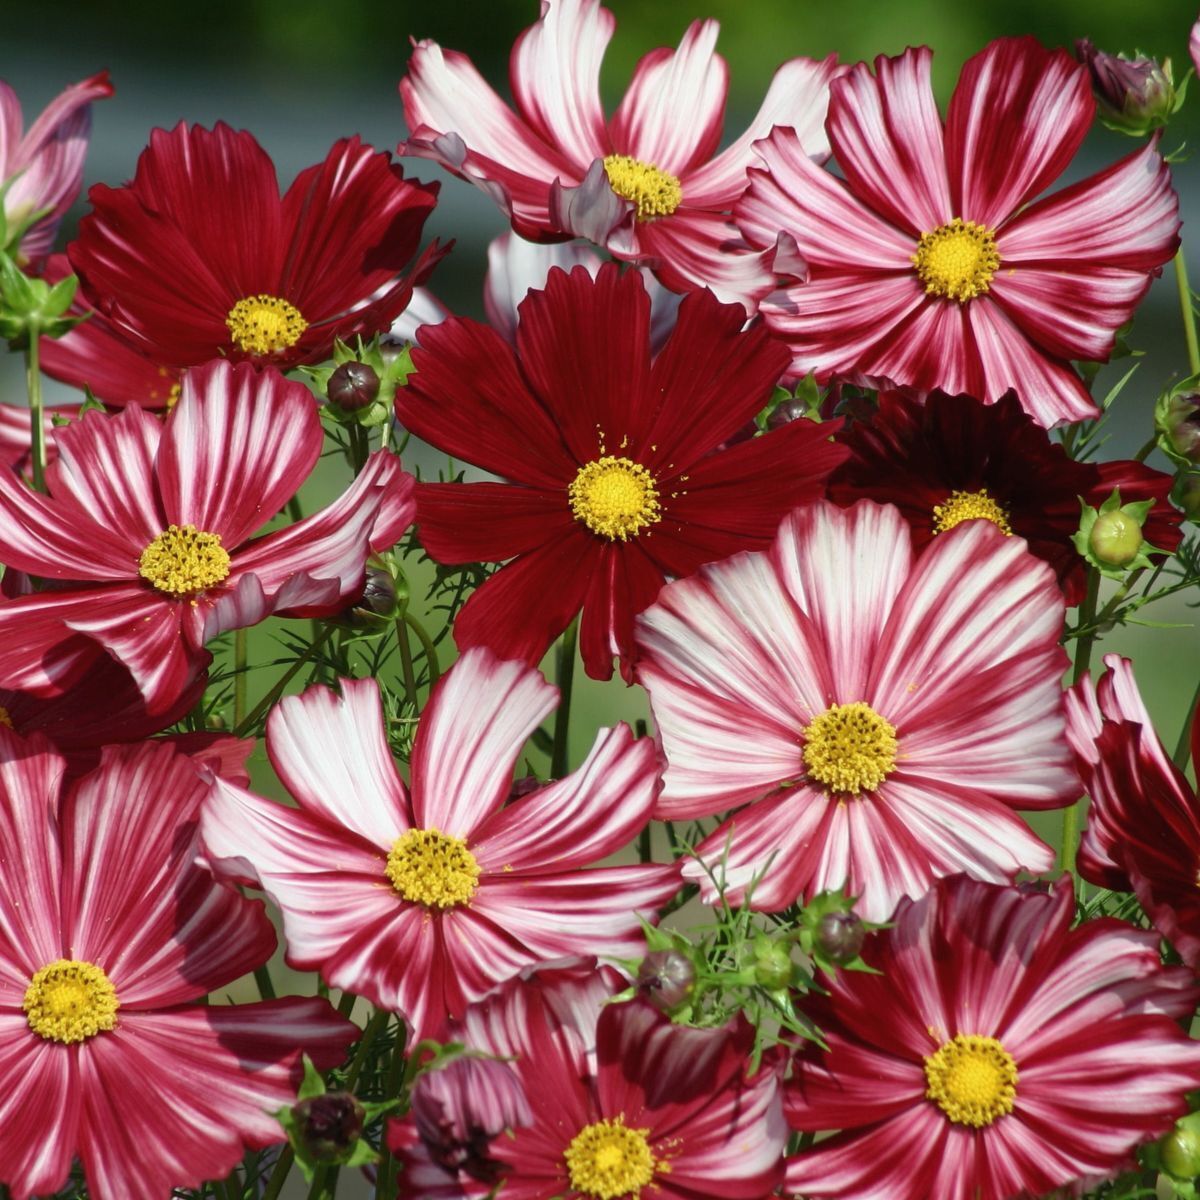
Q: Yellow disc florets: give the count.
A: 11